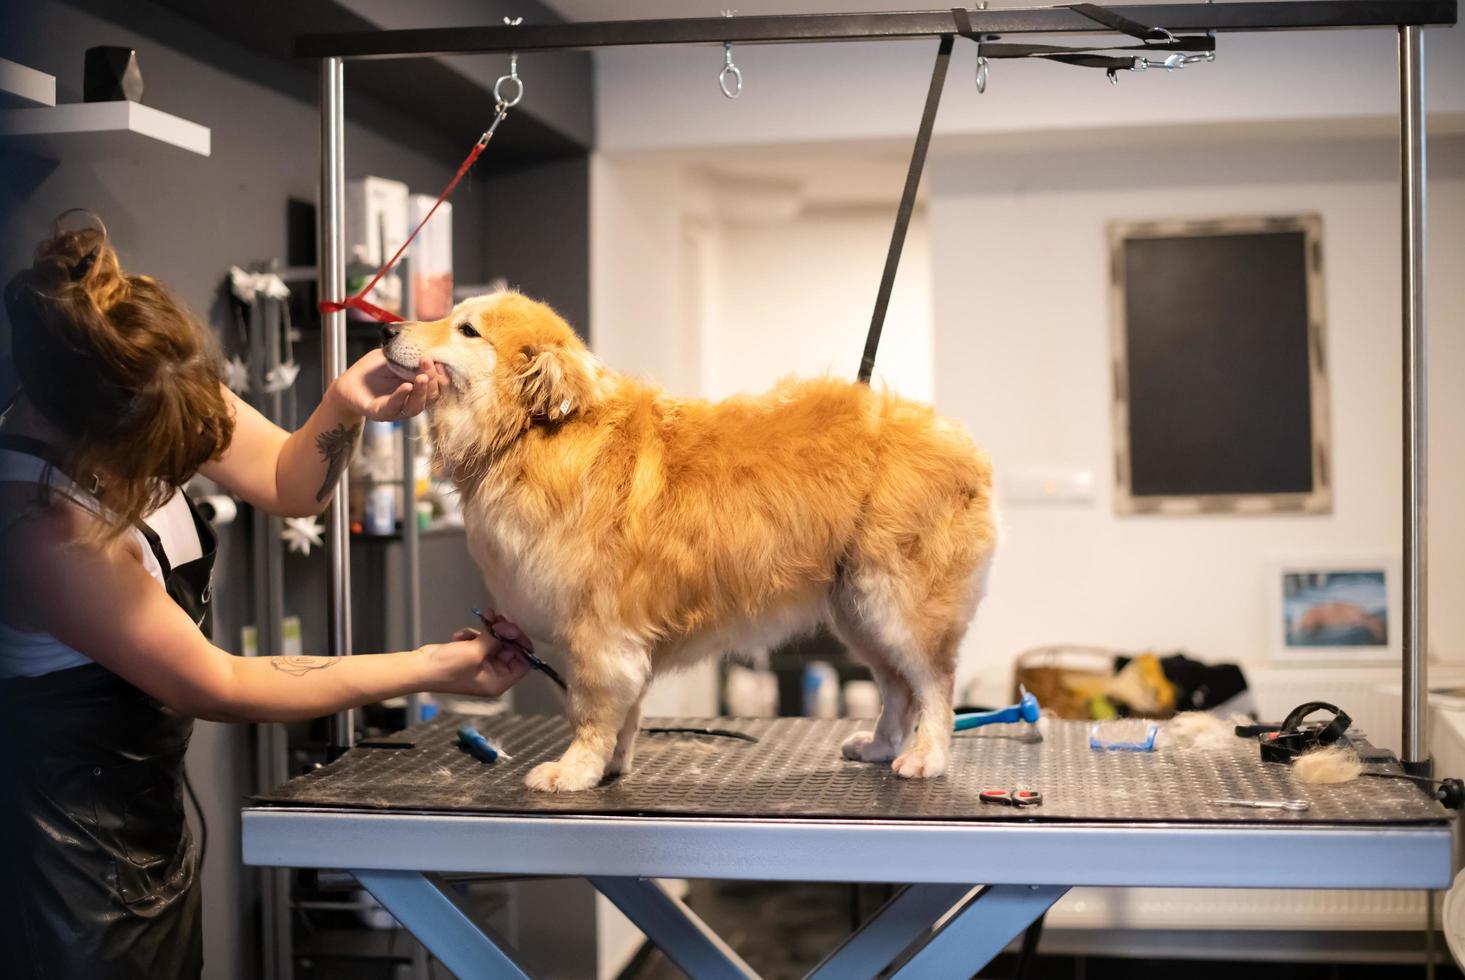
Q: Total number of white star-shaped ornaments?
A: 5